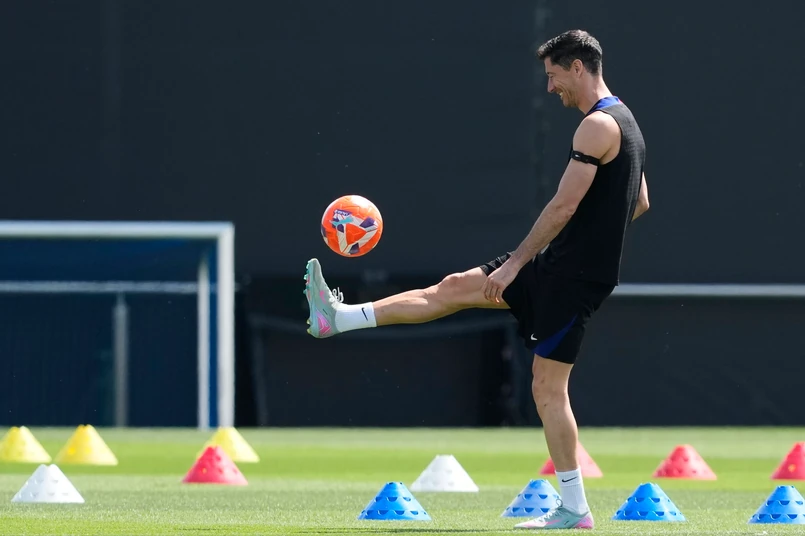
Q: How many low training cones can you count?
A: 13